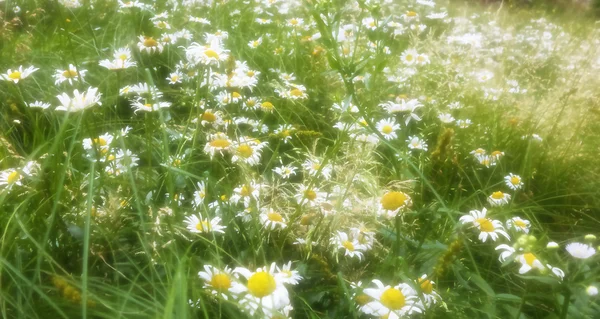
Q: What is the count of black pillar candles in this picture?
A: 0